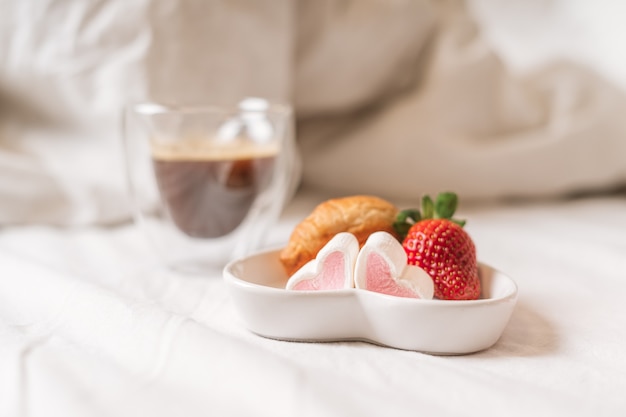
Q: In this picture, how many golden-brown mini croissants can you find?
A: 1